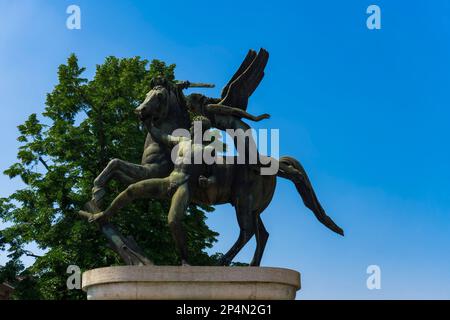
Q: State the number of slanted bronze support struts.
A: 1